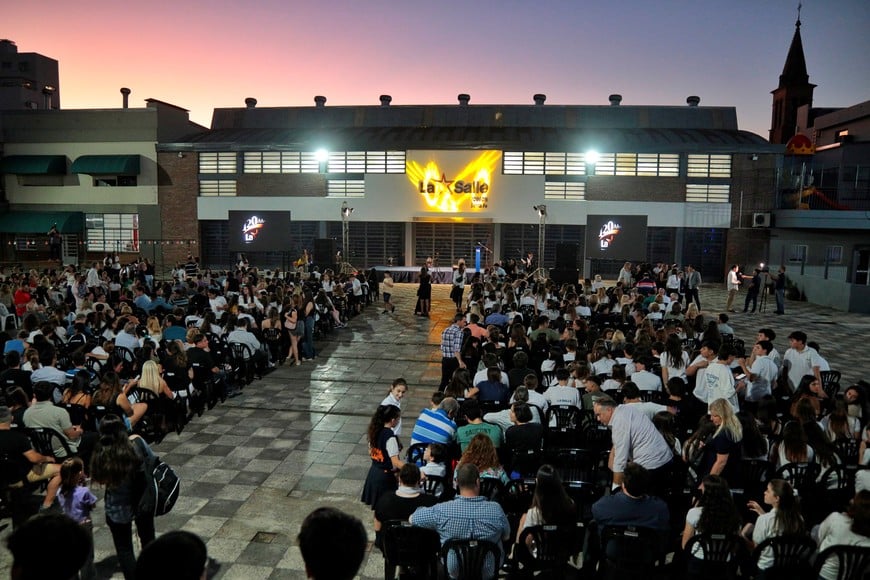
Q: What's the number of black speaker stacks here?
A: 2